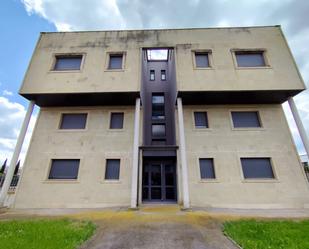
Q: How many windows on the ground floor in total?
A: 4